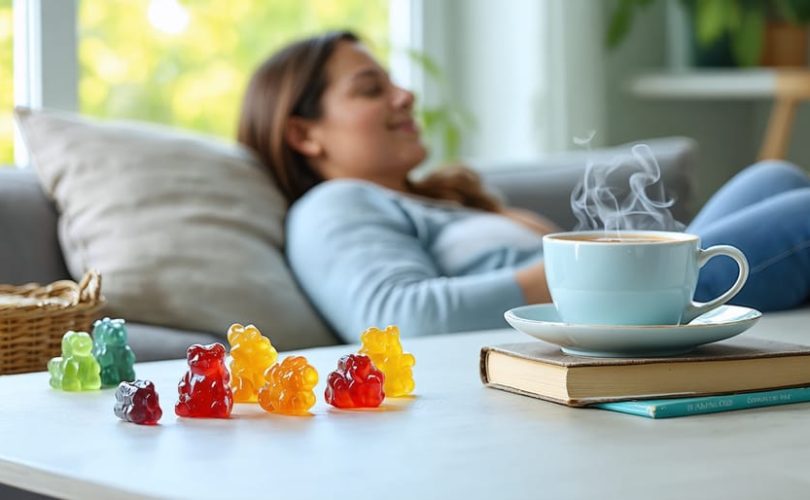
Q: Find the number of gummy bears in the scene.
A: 8